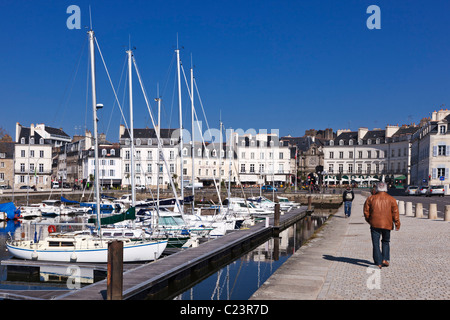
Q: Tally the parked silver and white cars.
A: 3